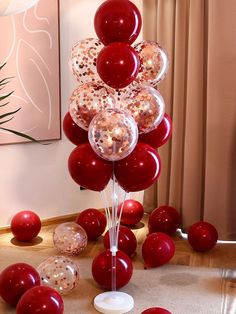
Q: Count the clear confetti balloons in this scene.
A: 7